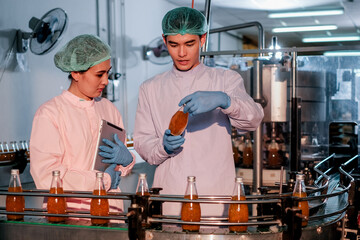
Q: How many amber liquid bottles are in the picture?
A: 8